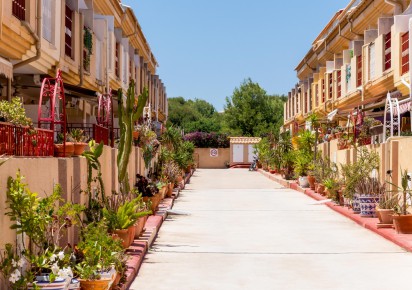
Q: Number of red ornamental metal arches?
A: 2